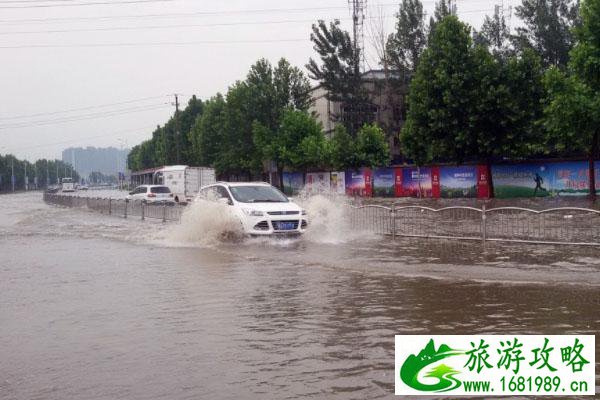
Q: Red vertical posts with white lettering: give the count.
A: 4